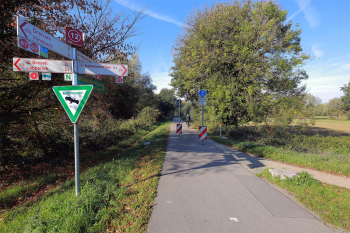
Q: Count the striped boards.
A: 2